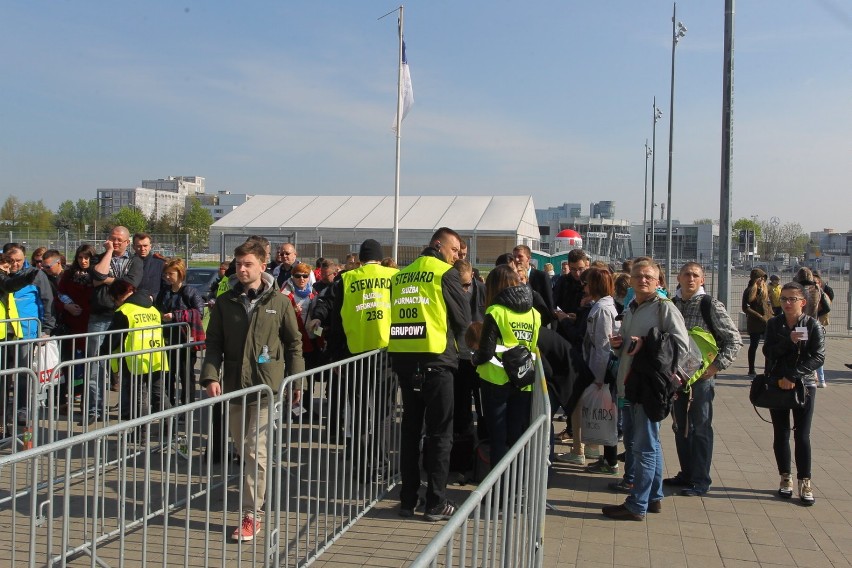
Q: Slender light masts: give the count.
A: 3